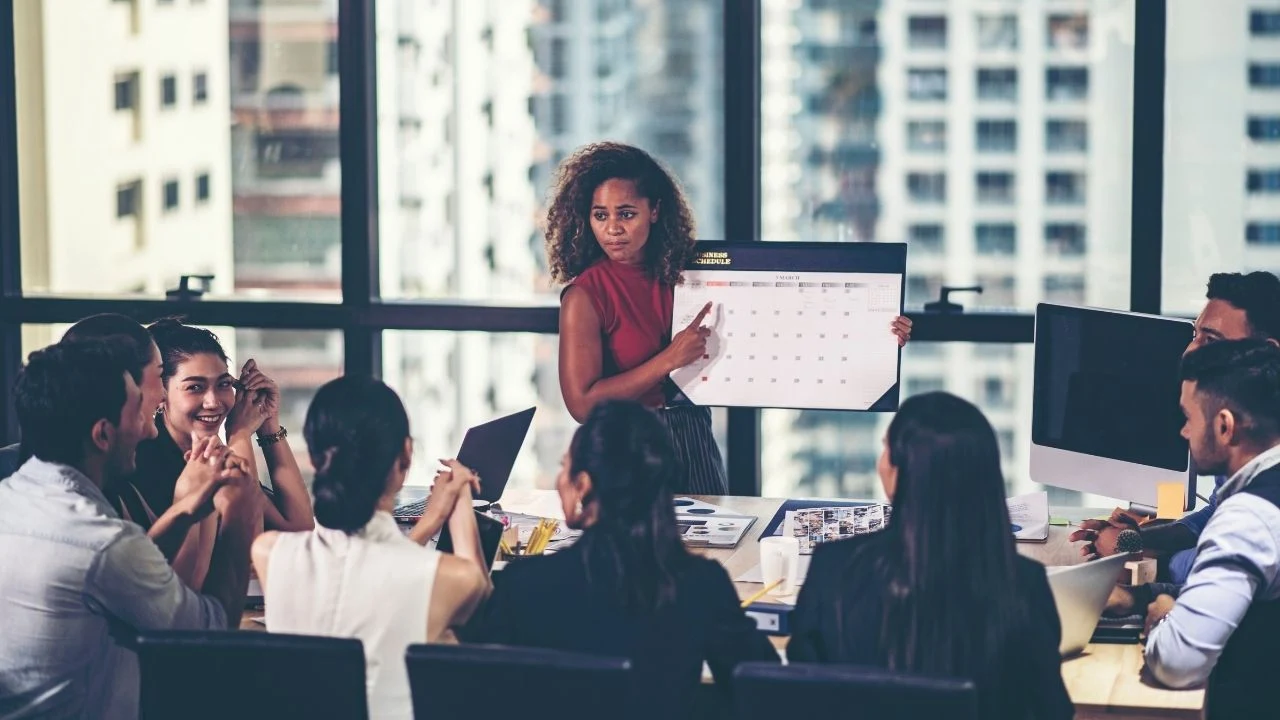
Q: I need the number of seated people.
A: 8